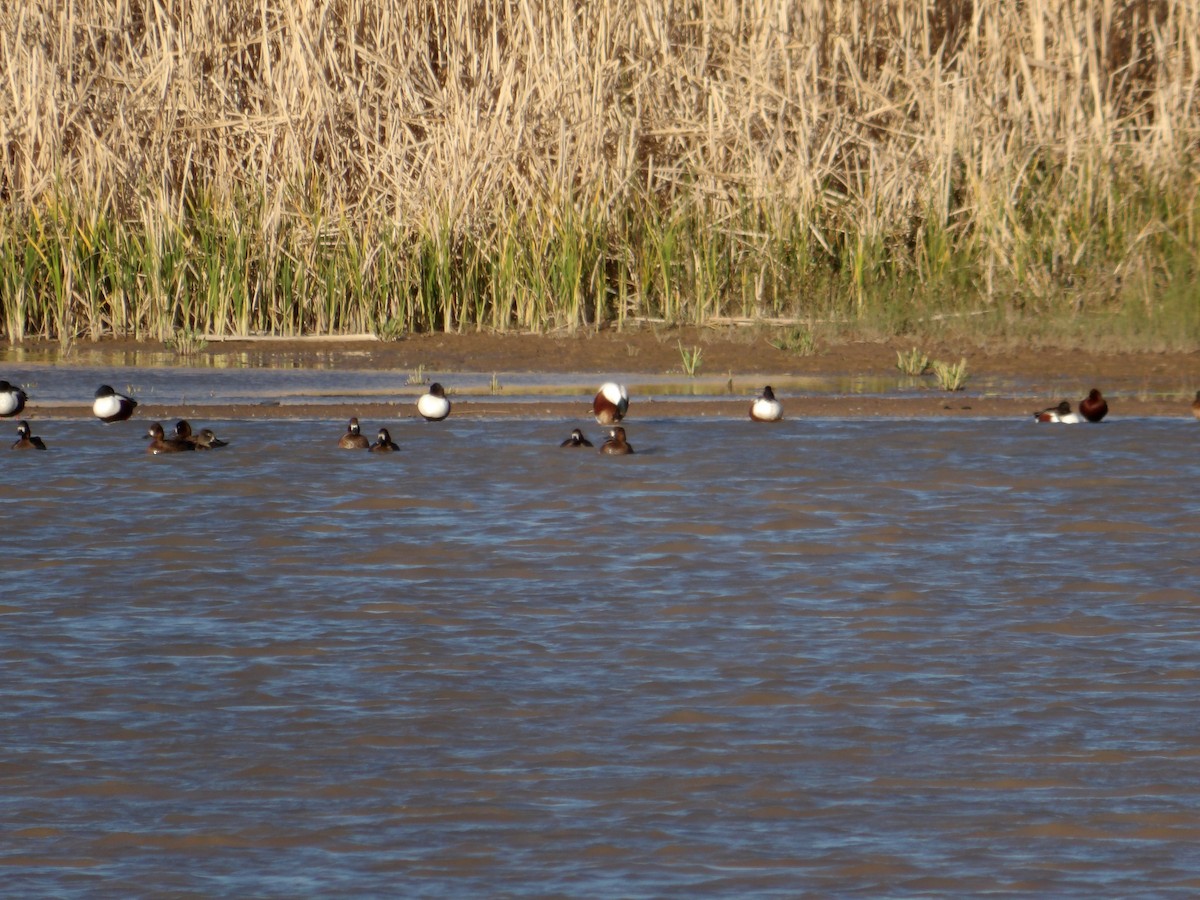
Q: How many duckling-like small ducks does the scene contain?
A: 8